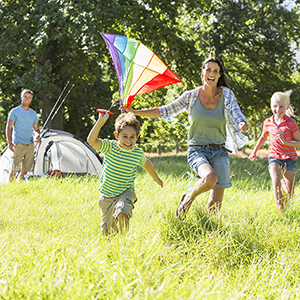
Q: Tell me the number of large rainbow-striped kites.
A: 1